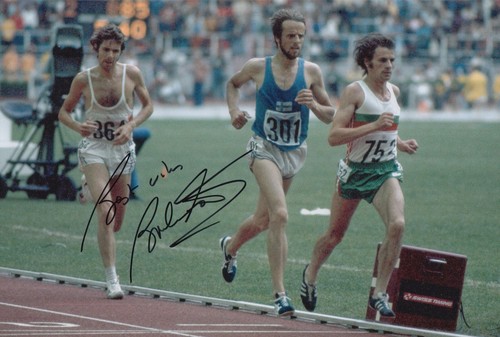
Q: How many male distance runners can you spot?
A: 3